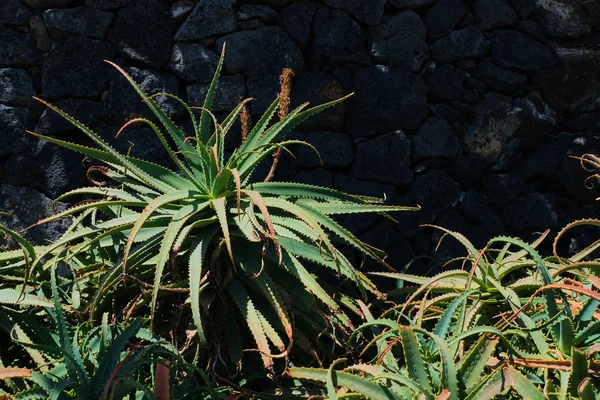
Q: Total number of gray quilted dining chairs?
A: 0